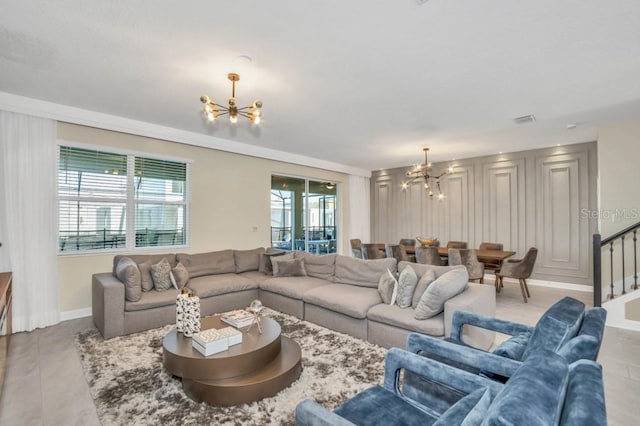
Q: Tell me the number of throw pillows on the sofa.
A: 11